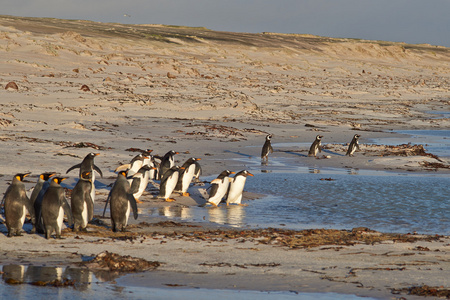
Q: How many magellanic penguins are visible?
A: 3